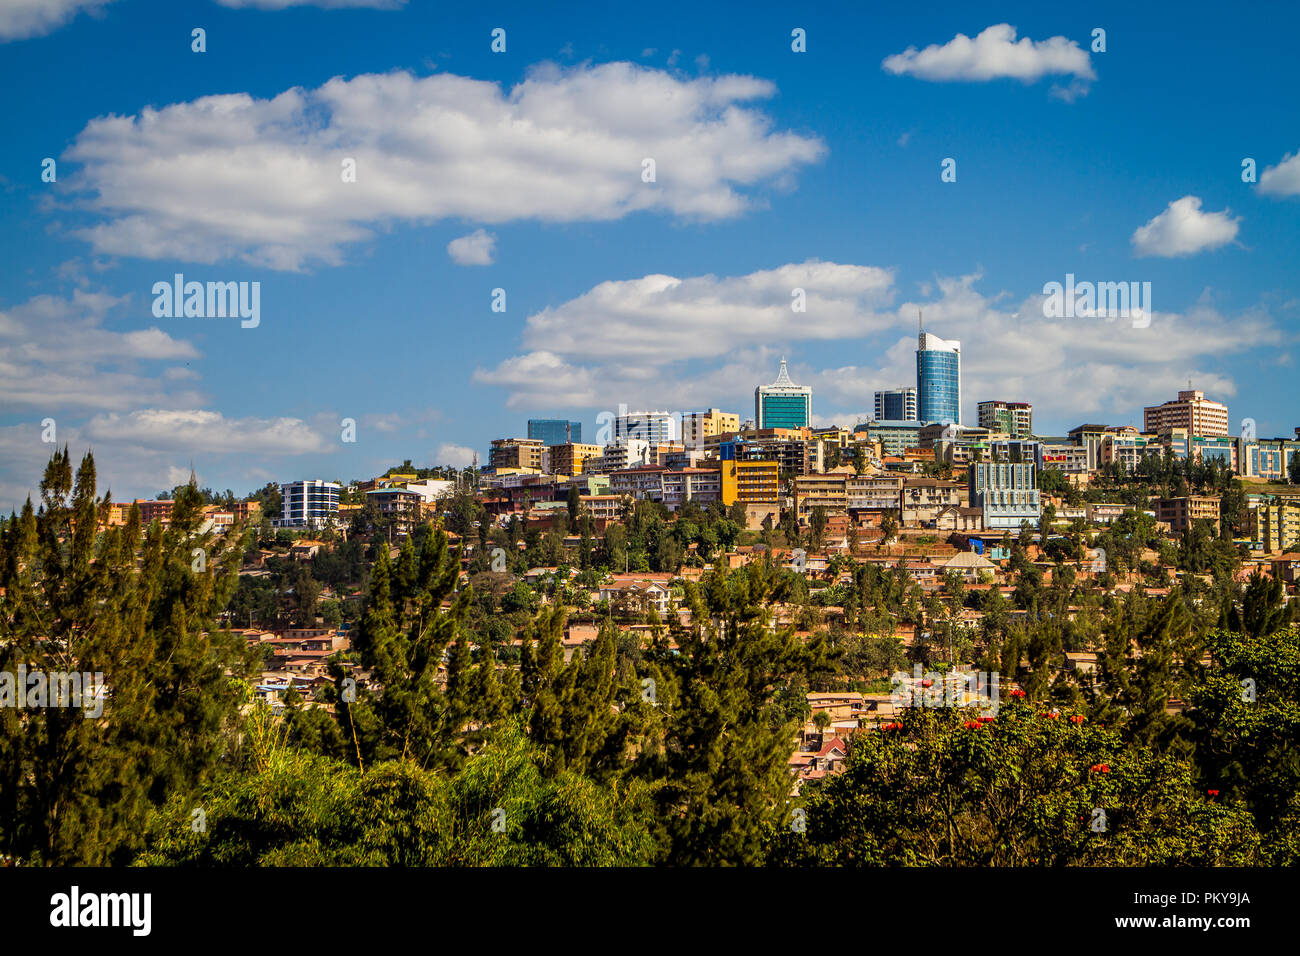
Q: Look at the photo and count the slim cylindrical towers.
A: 1